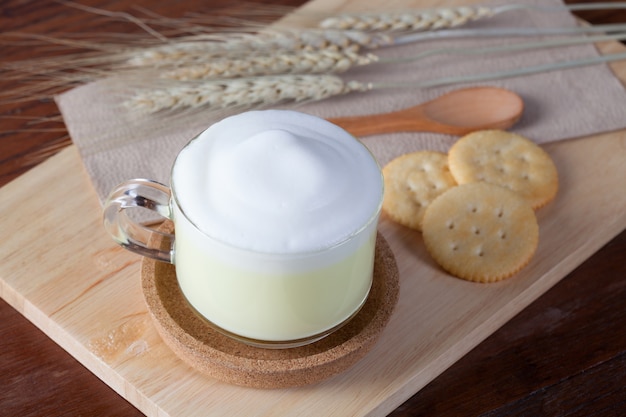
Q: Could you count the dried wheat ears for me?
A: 4